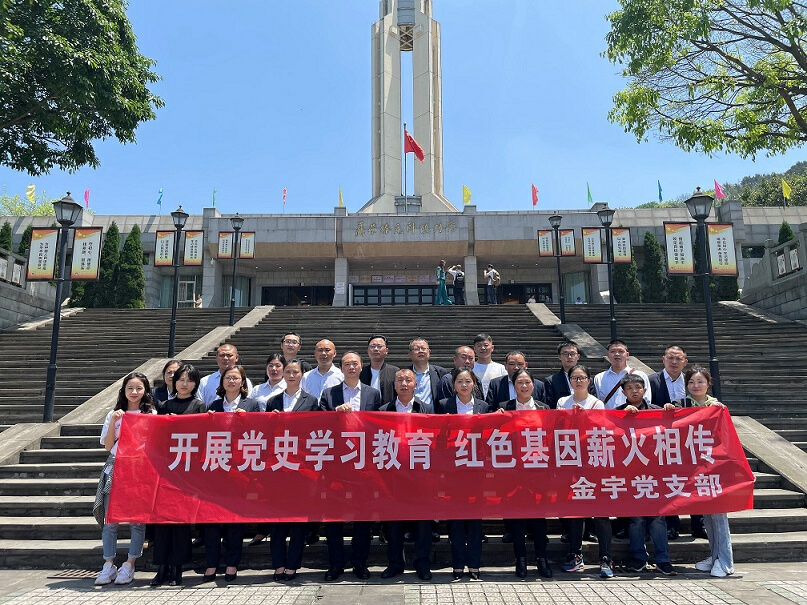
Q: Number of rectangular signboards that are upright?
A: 12